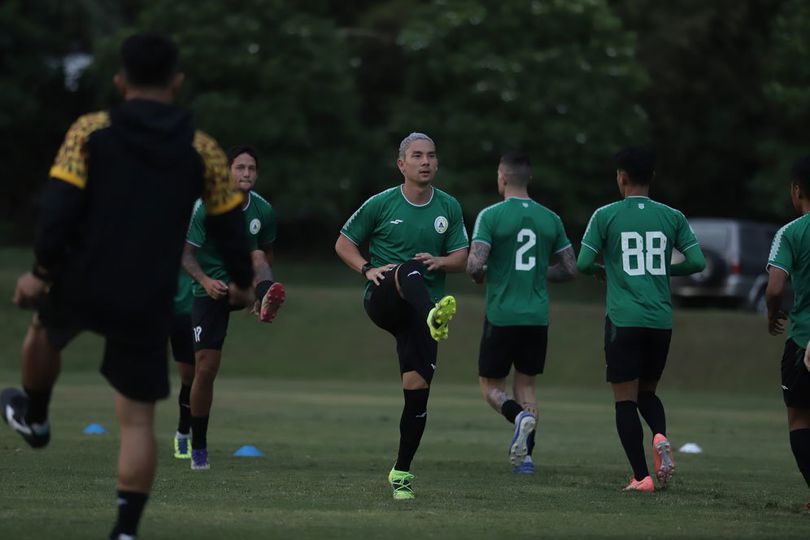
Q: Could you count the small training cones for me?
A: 3